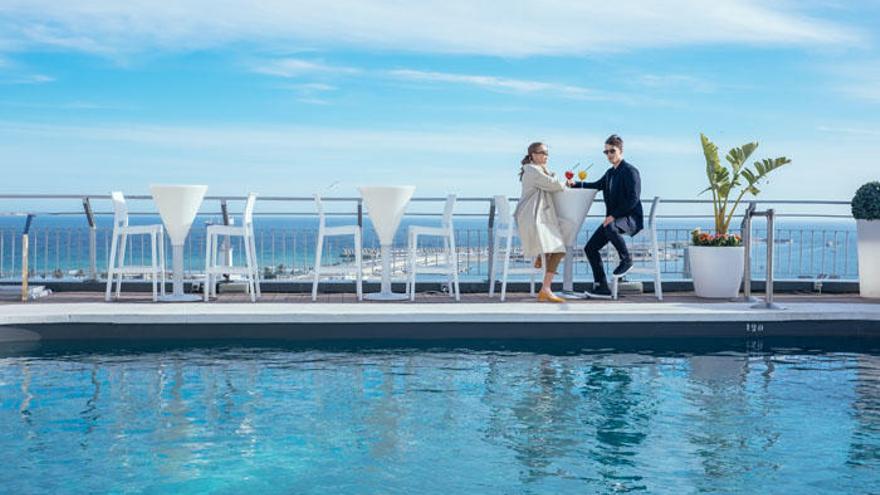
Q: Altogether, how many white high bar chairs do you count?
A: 6